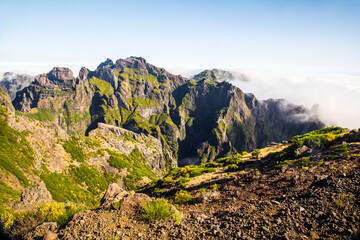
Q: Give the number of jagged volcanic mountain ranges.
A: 1